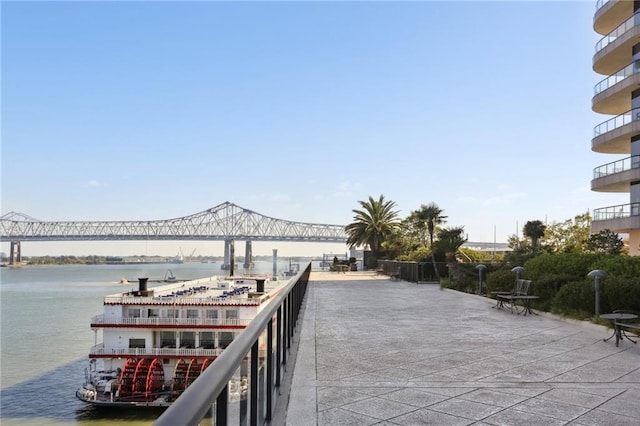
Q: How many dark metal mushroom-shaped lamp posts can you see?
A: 3